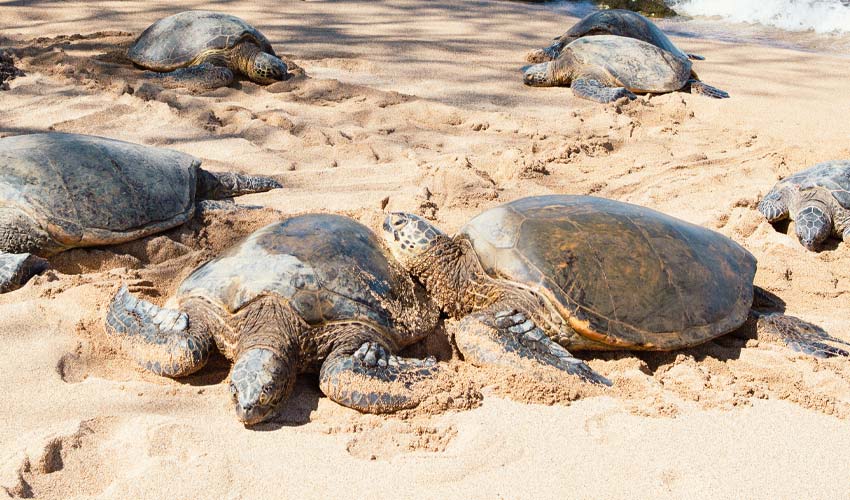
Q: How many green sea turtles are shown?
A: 7